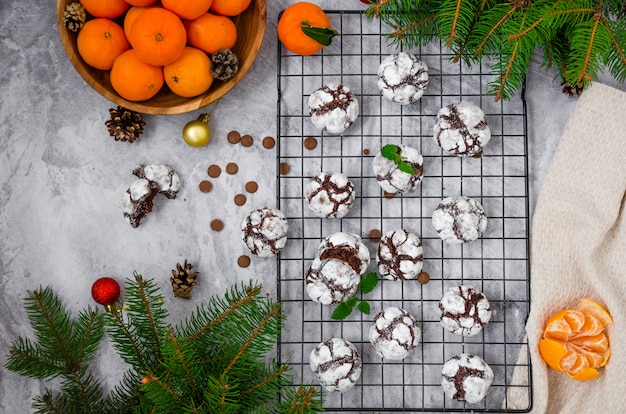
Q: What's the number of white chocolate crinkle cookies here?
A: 15